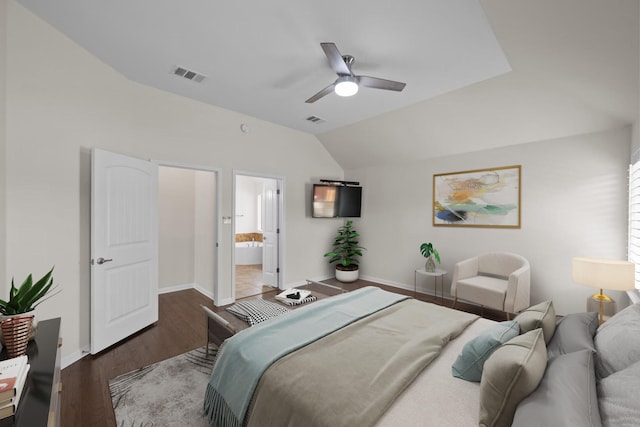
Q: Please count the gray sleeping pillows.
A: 4